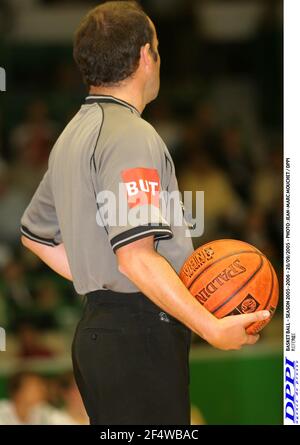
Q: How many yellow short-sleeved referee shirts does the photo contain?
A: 0